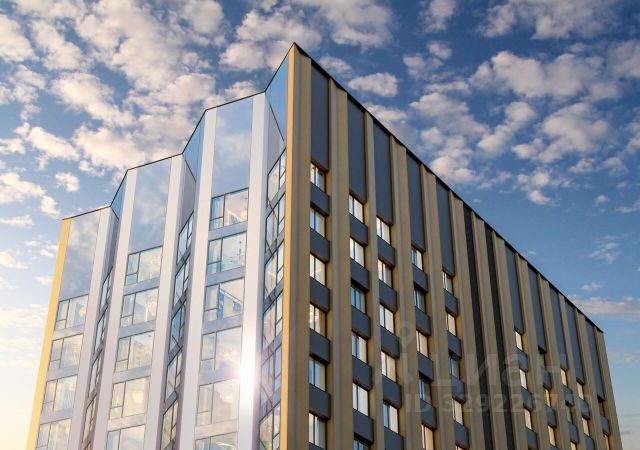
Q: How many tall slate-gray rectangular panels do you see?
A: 10